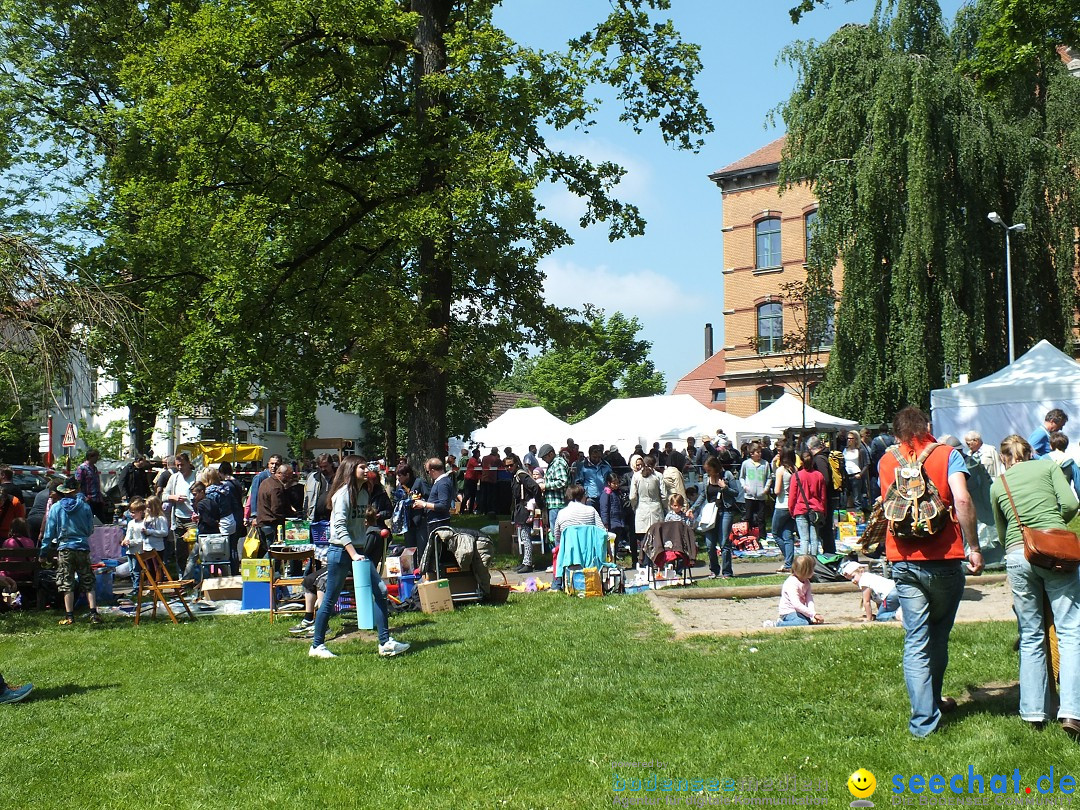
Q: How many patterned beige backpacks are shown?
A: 1